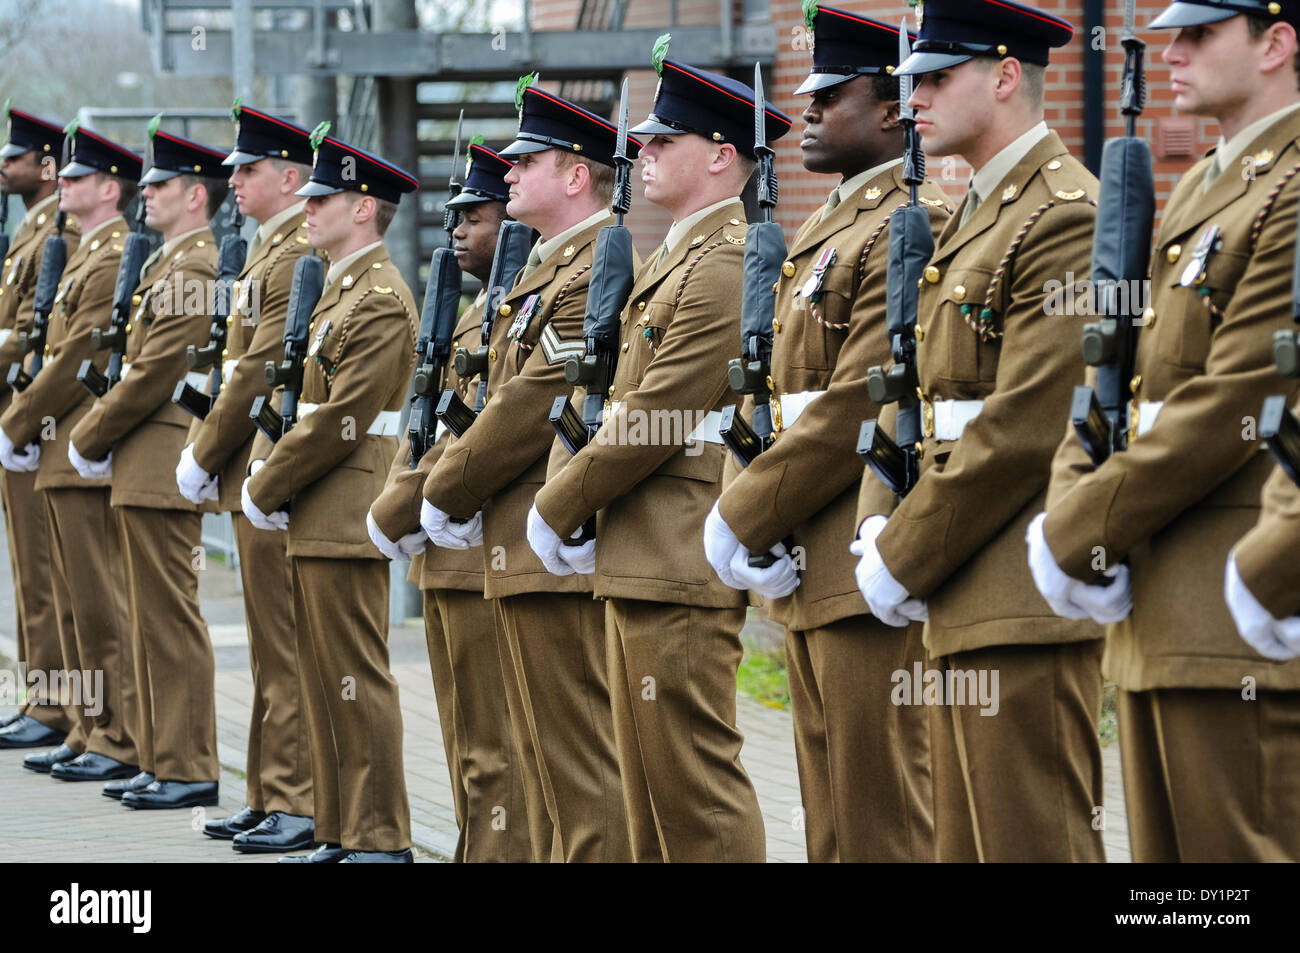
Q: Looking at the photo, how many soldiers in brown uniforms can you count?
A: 12